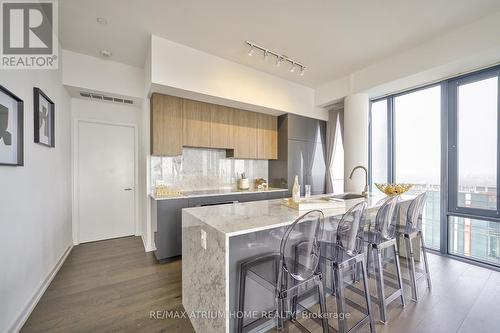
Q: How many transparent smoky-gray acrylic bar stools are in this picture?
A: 4